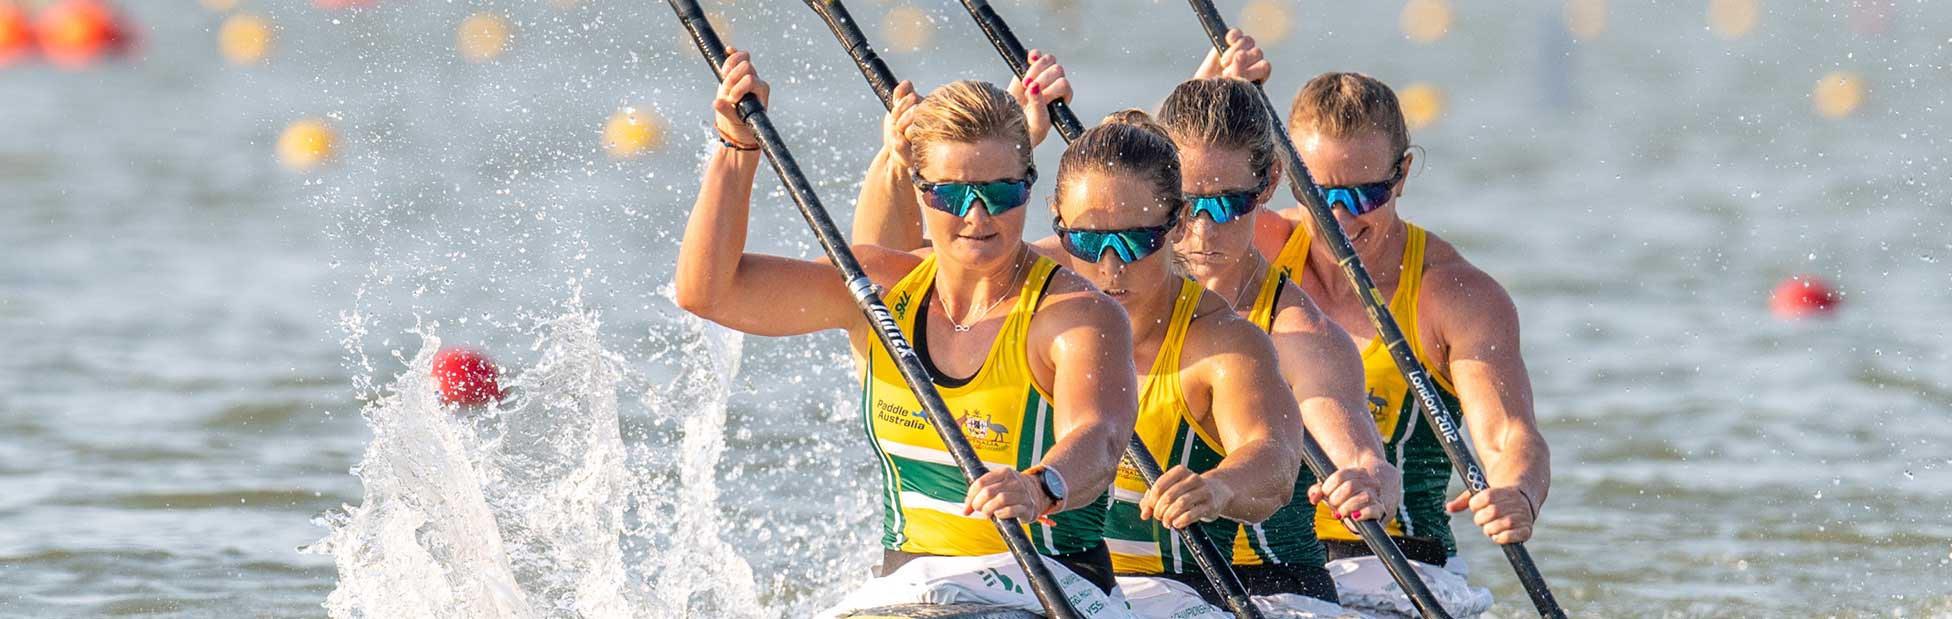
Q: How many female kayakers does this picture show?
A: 4